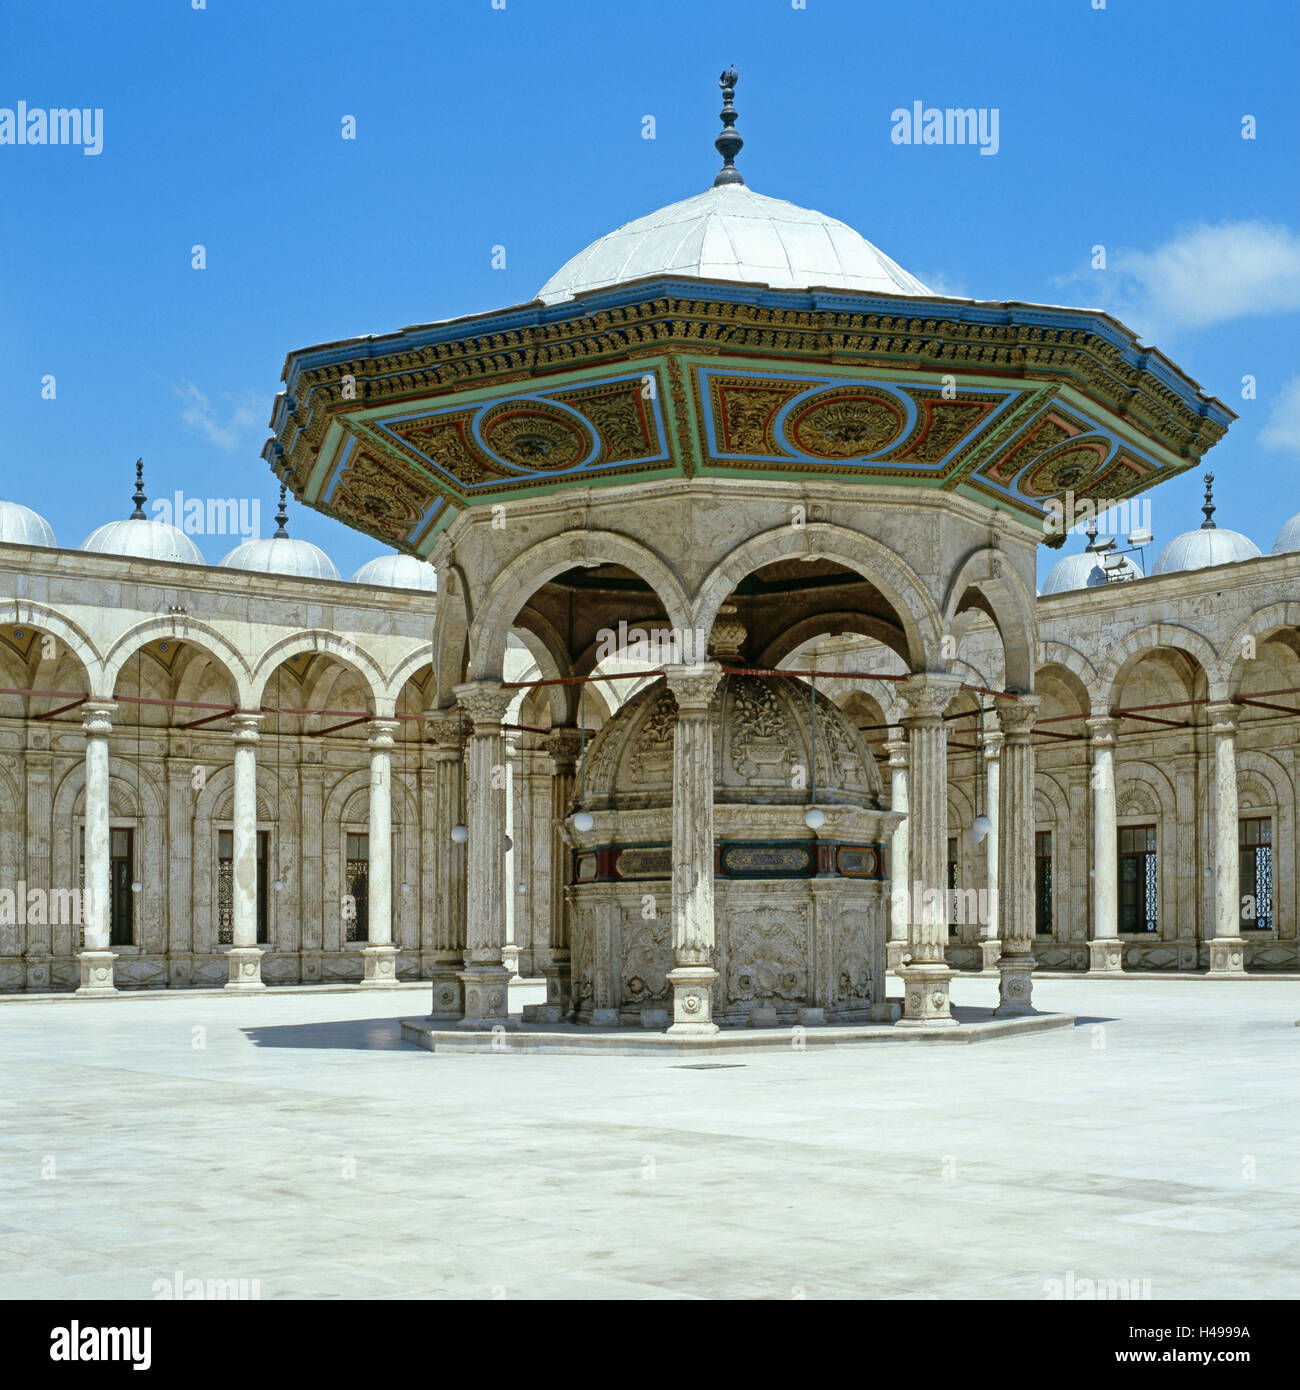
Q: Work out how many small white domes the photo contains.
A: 7